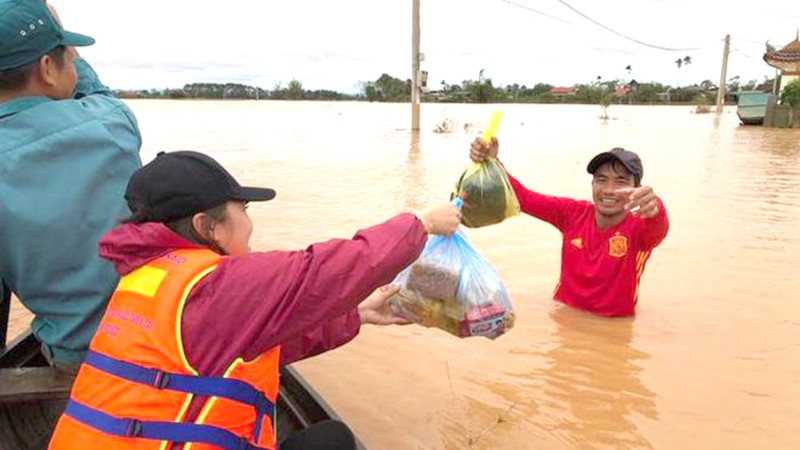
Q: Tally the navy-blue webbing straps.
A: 2